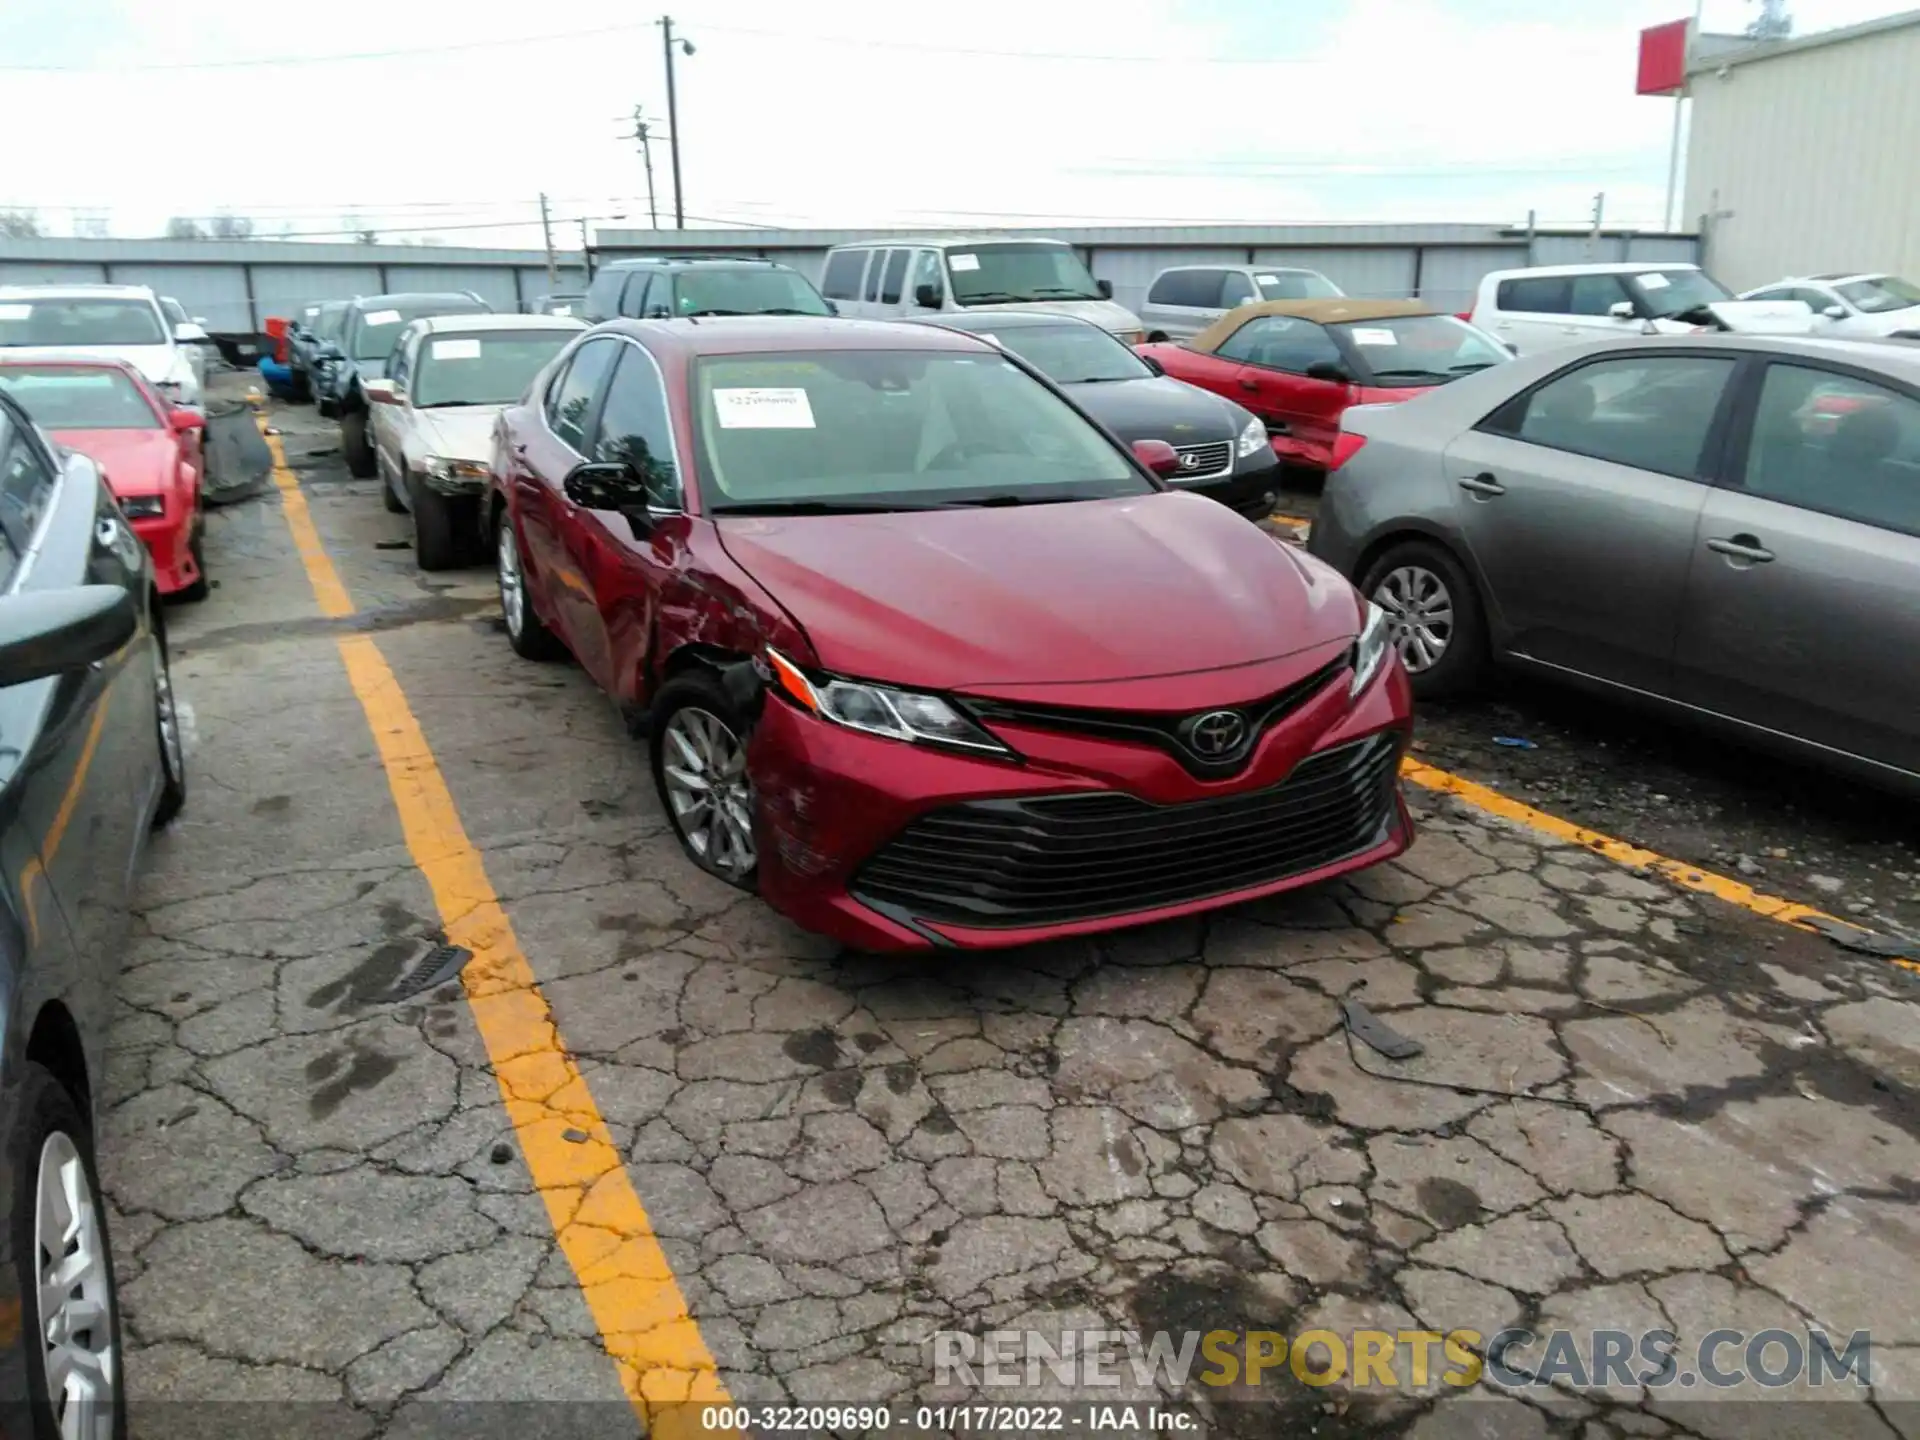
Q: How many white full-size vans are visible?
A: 1